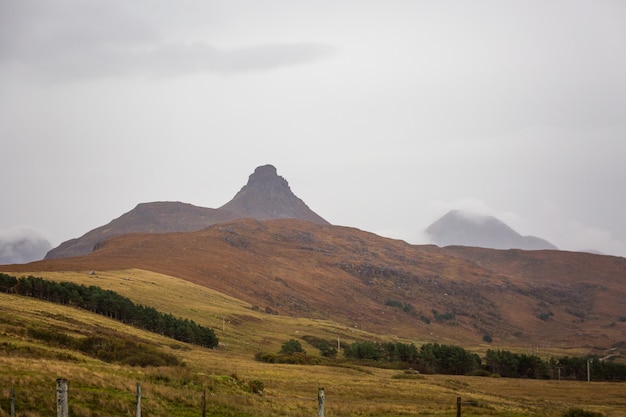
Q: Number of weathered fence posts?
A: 6